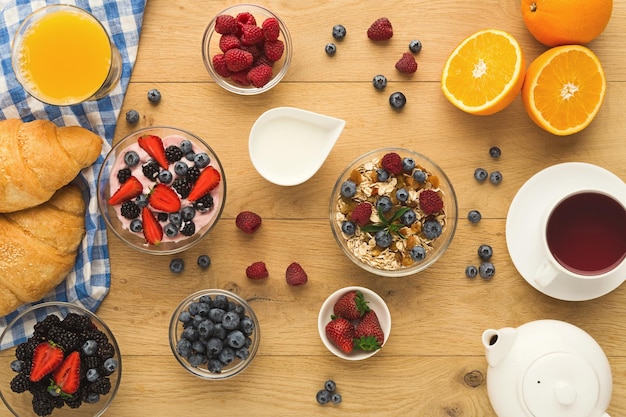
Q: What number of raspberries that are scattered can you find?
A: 5